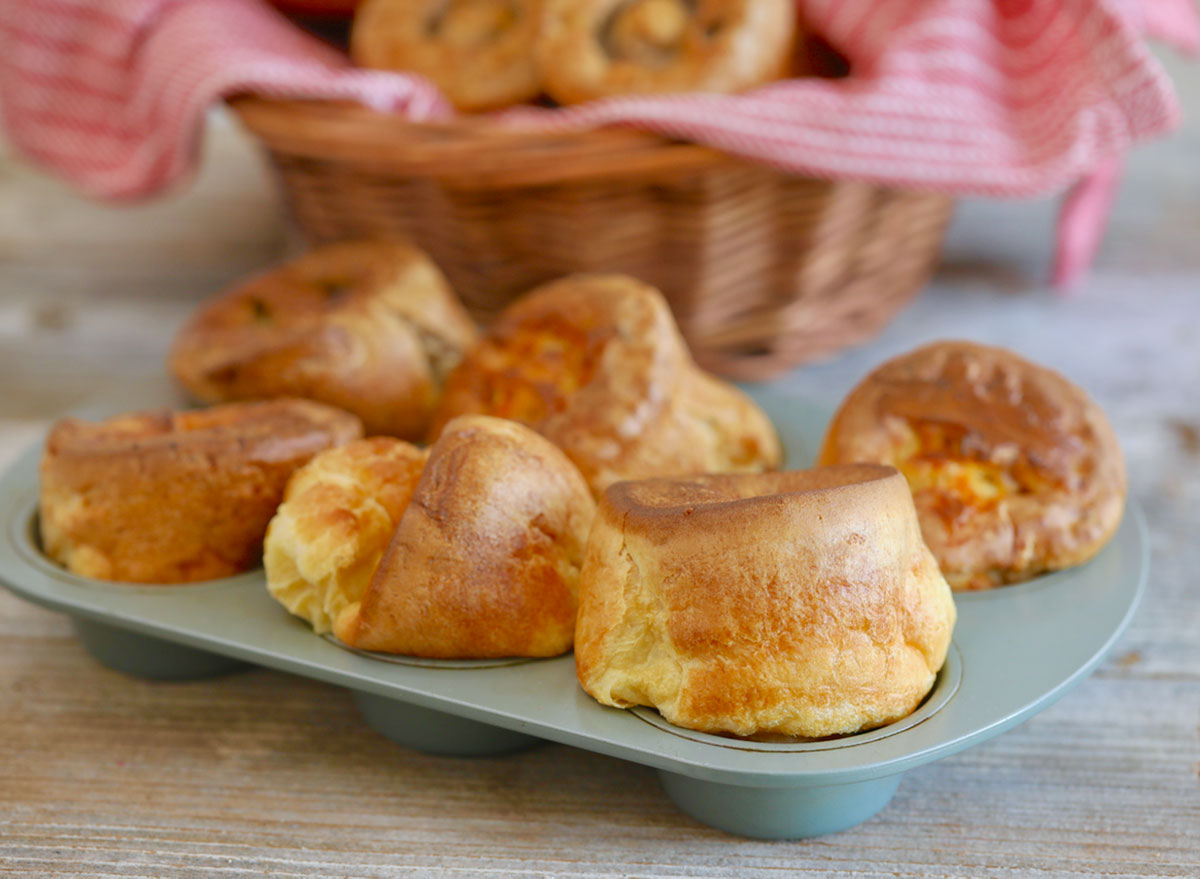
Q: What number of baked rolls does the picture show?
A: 8